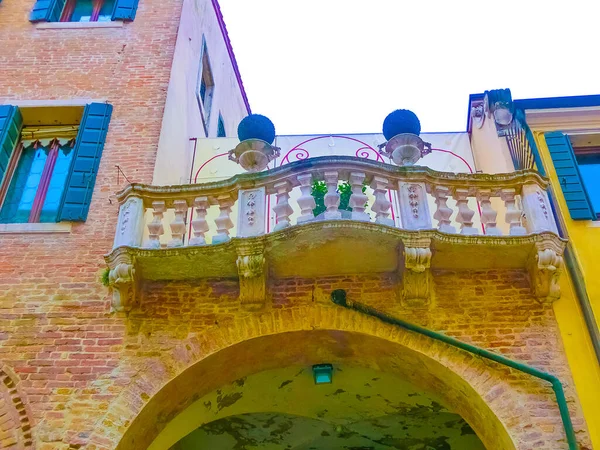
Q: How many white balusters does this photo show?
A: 13